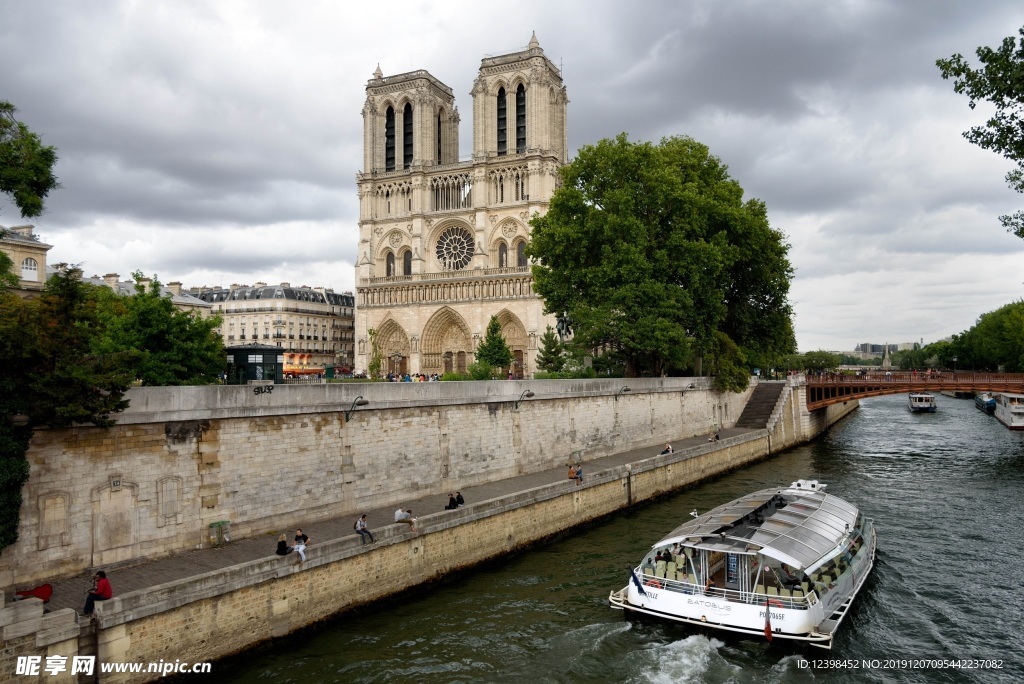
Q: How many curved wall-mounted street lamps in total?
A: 4